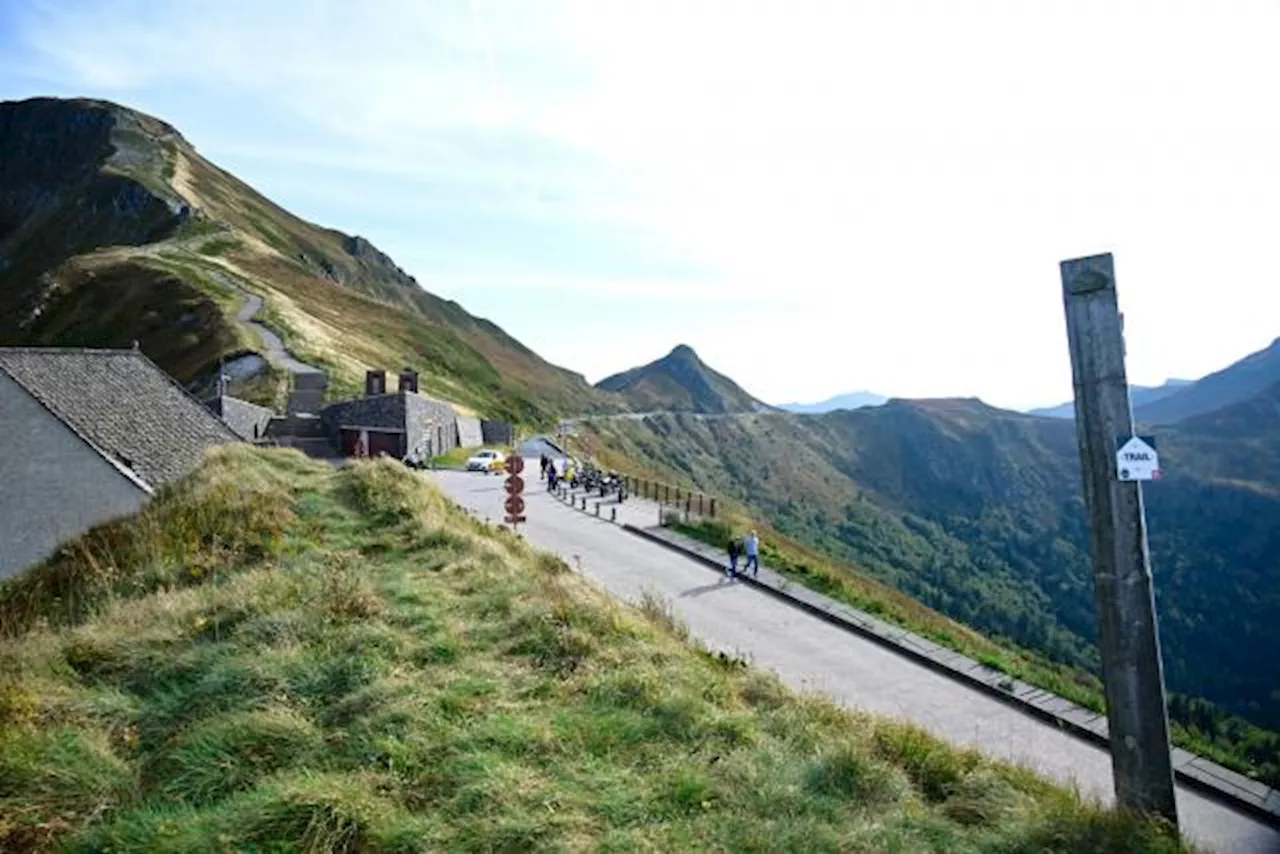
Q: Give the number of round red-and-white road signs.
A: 3